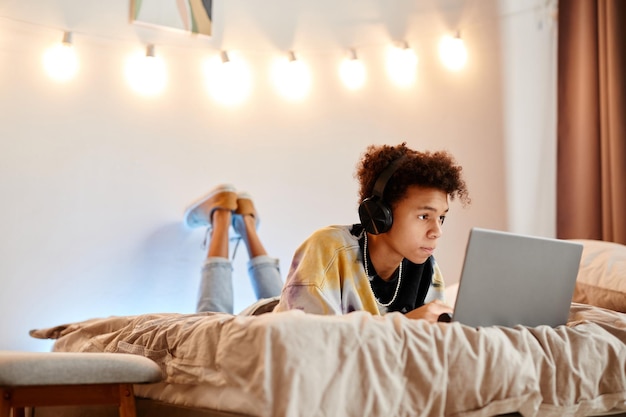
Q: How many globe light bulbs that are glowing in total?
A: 7